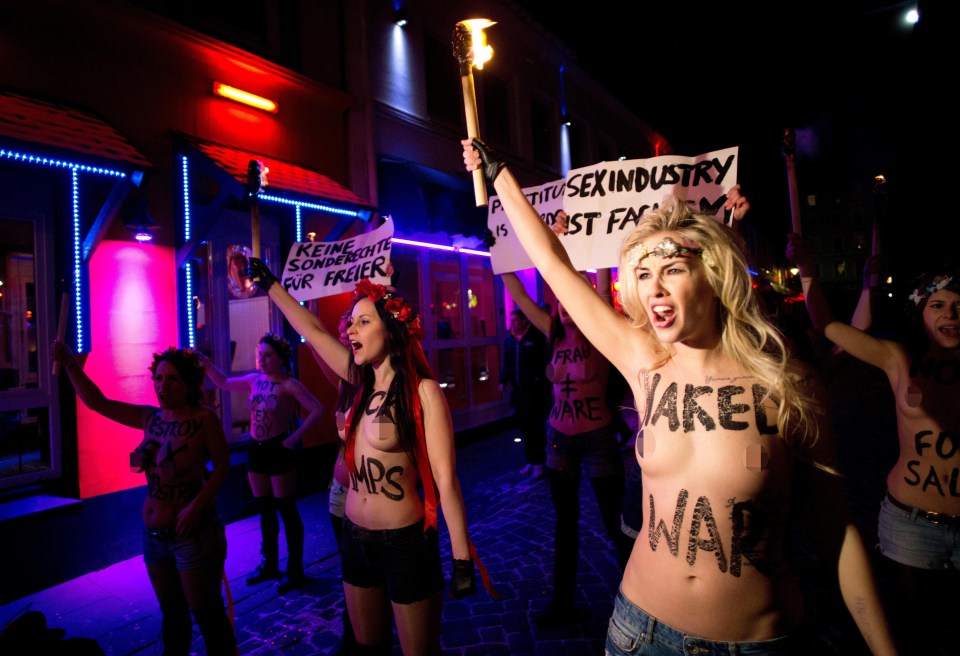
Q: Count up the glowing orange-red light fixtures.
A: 1